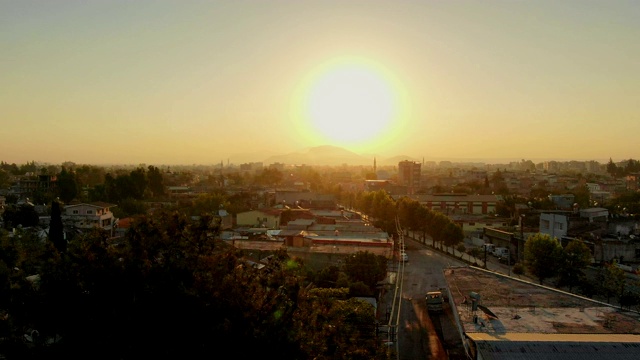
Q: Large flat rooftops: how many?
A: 1